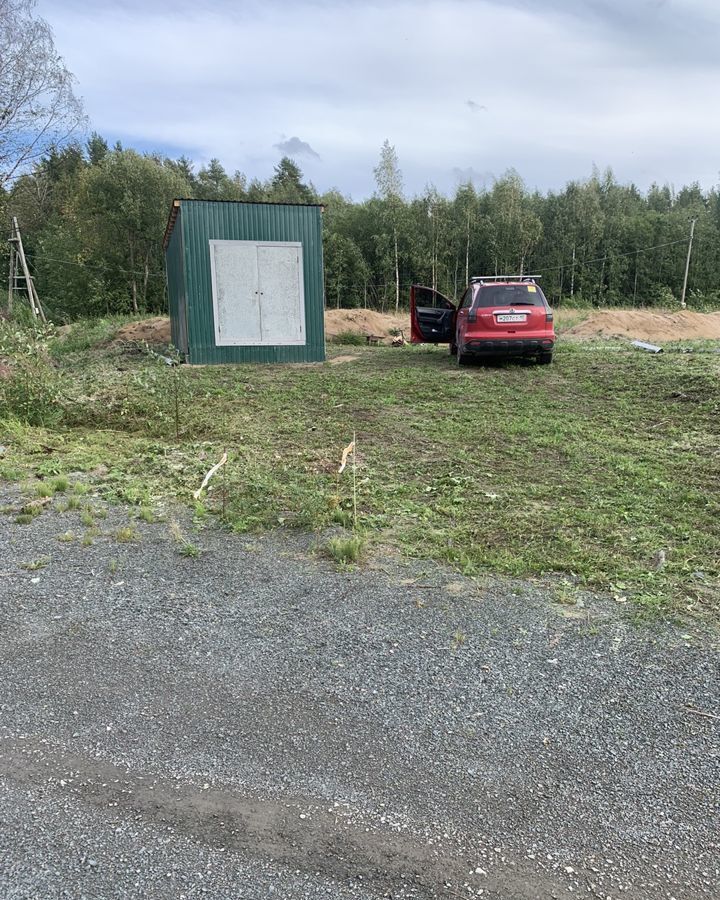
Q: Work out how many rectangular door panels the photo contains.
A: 2